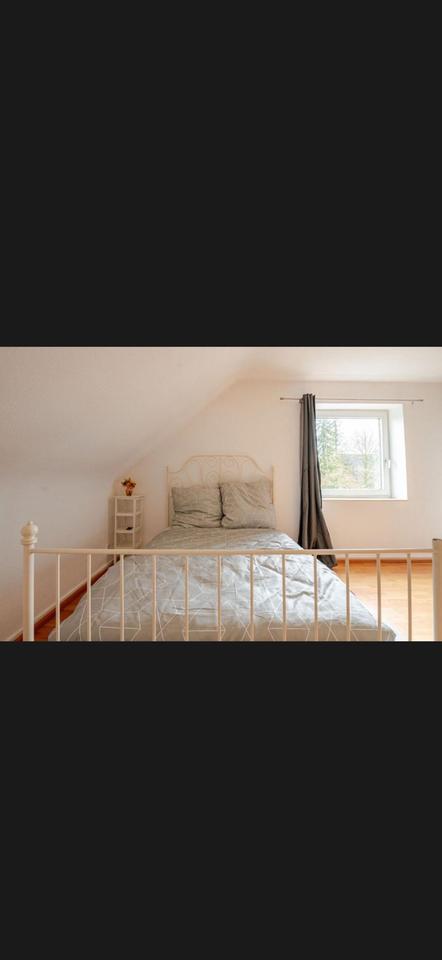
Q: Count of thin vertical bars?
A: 12